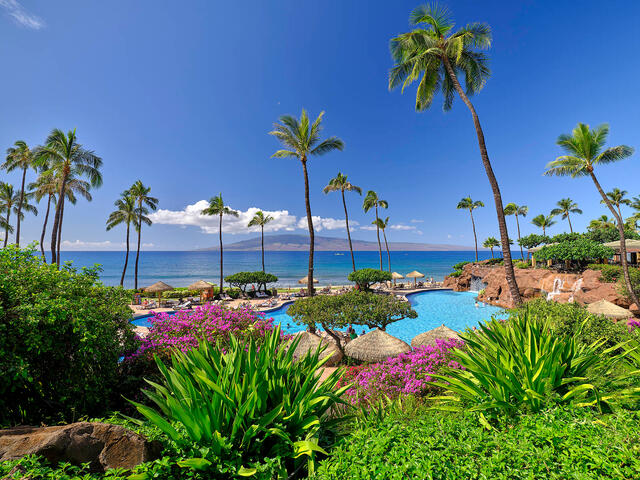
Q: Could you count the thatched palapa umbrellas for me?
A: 9